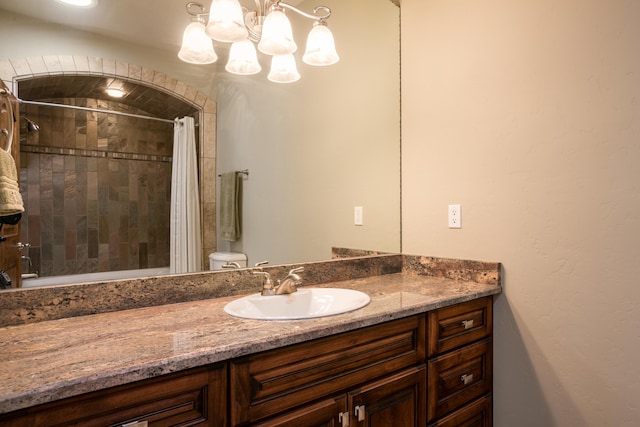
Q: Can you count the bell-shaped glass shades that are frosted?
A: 6